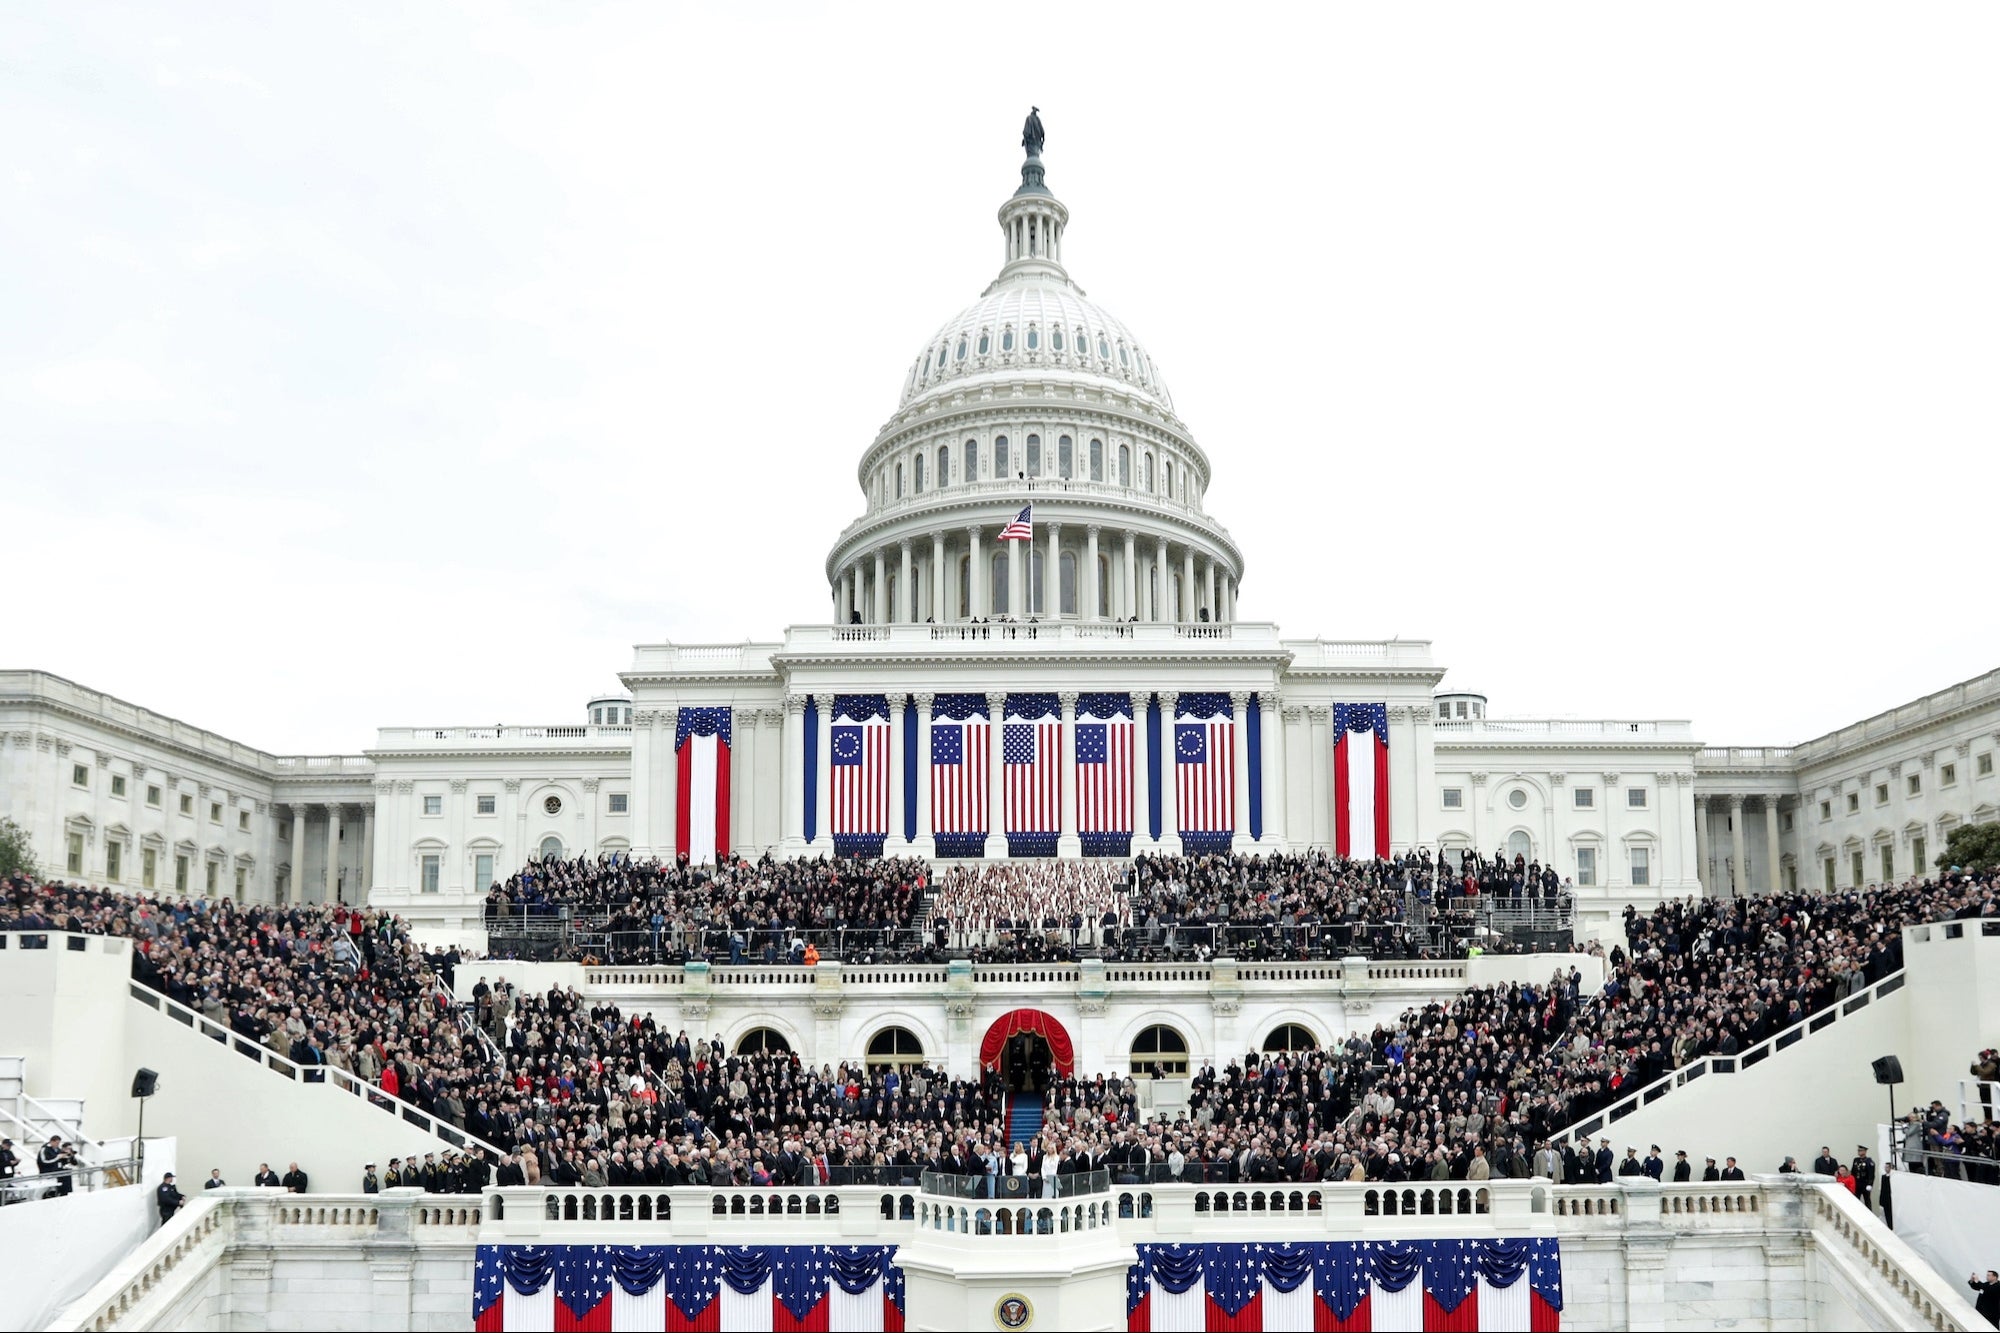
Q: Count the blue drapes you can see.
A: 4